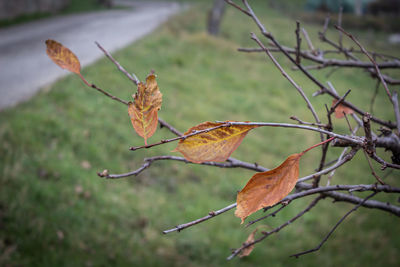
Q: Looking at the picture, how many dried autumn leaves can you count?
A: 6